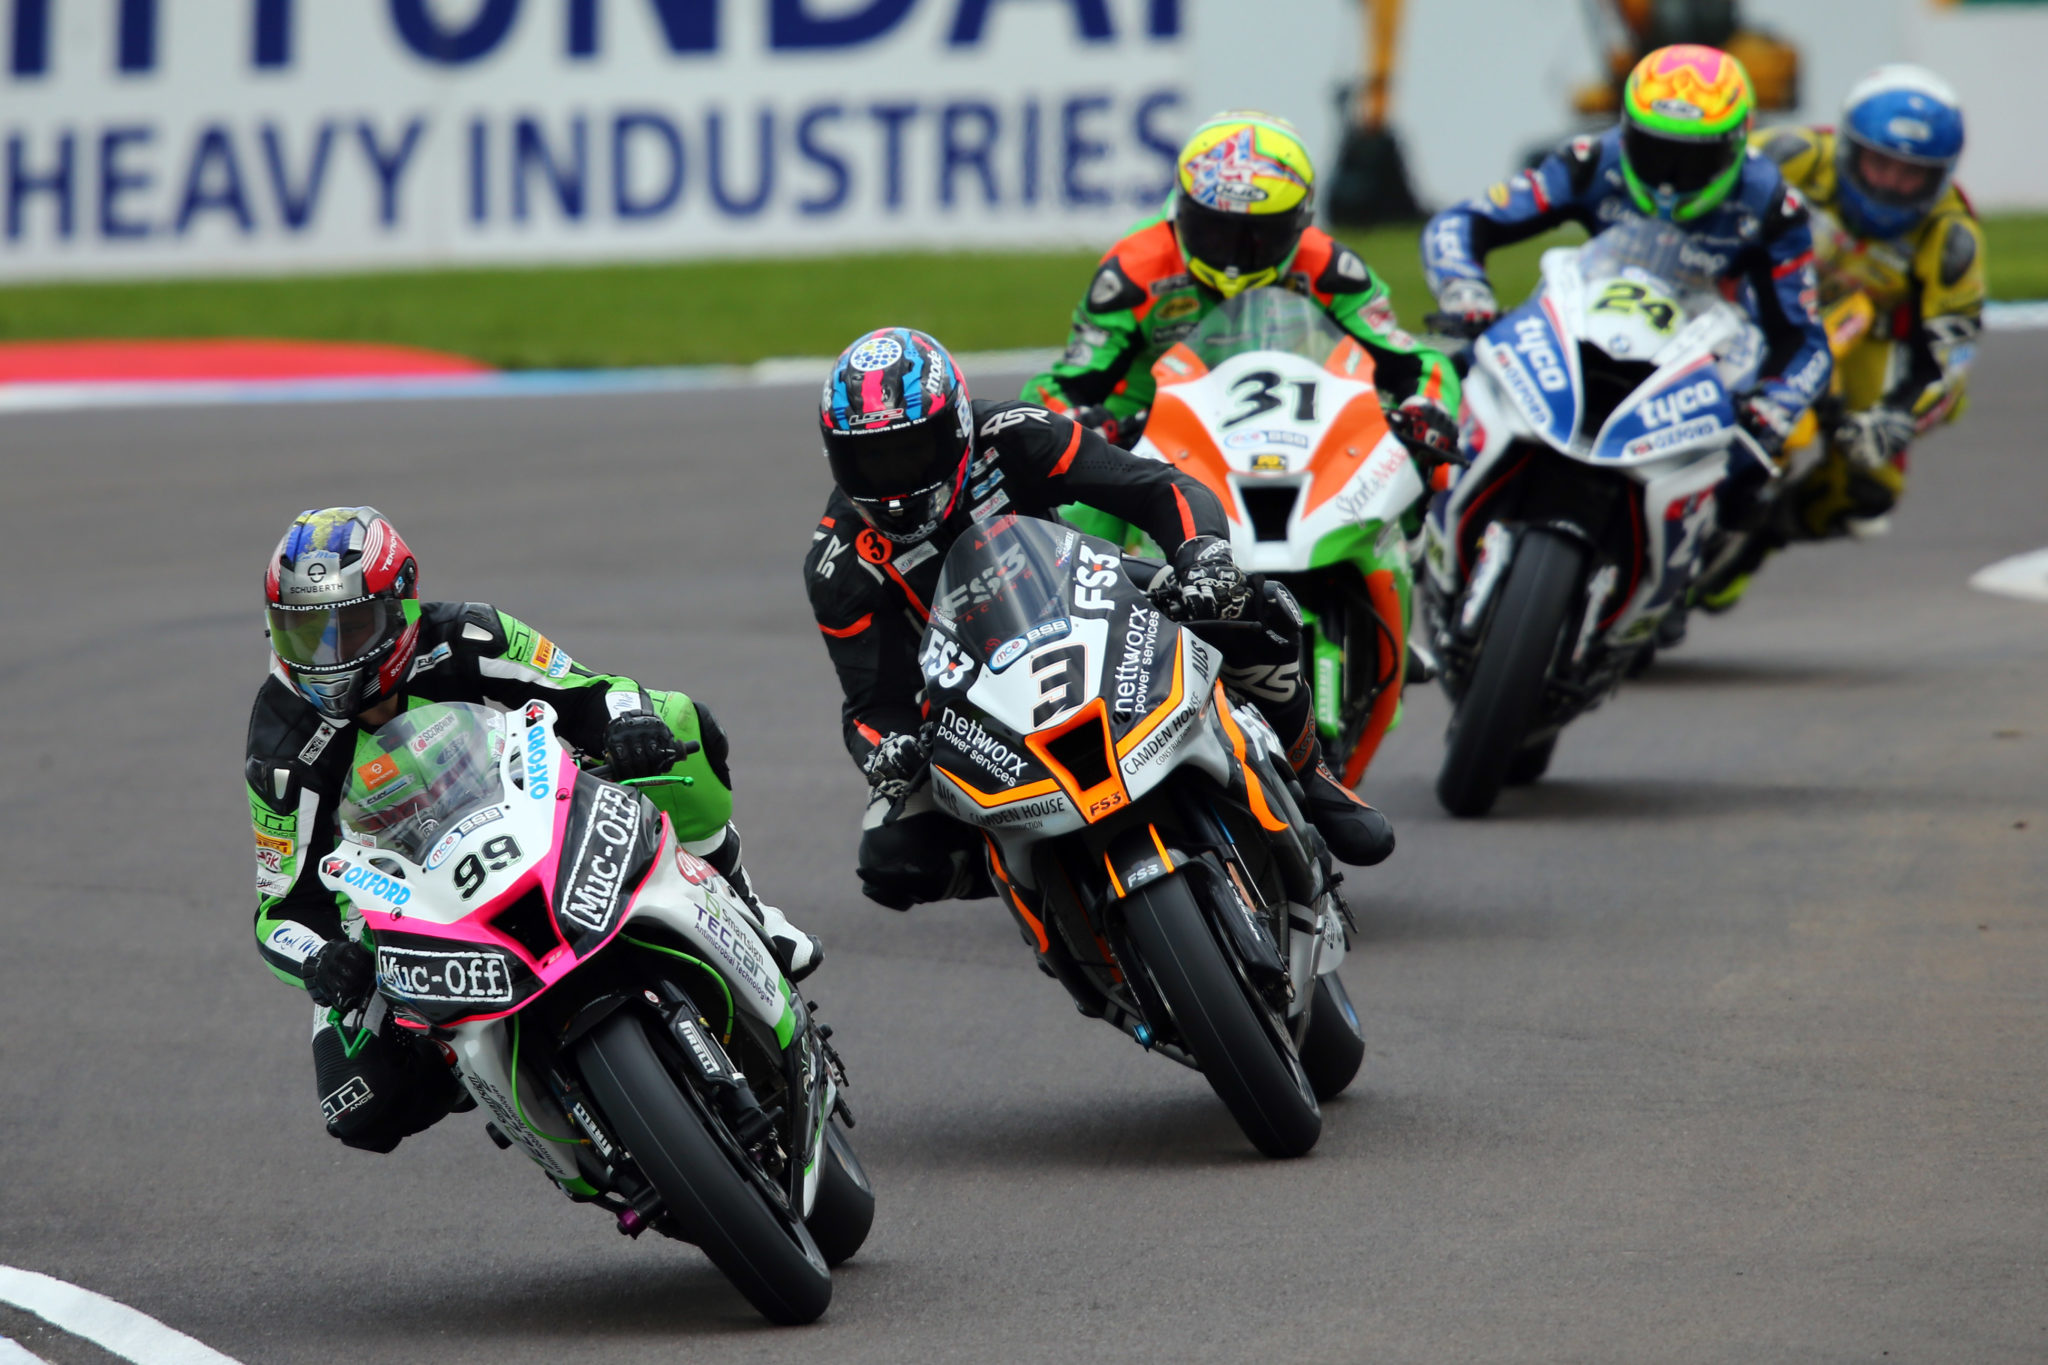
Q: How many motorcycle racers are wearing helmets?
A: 5